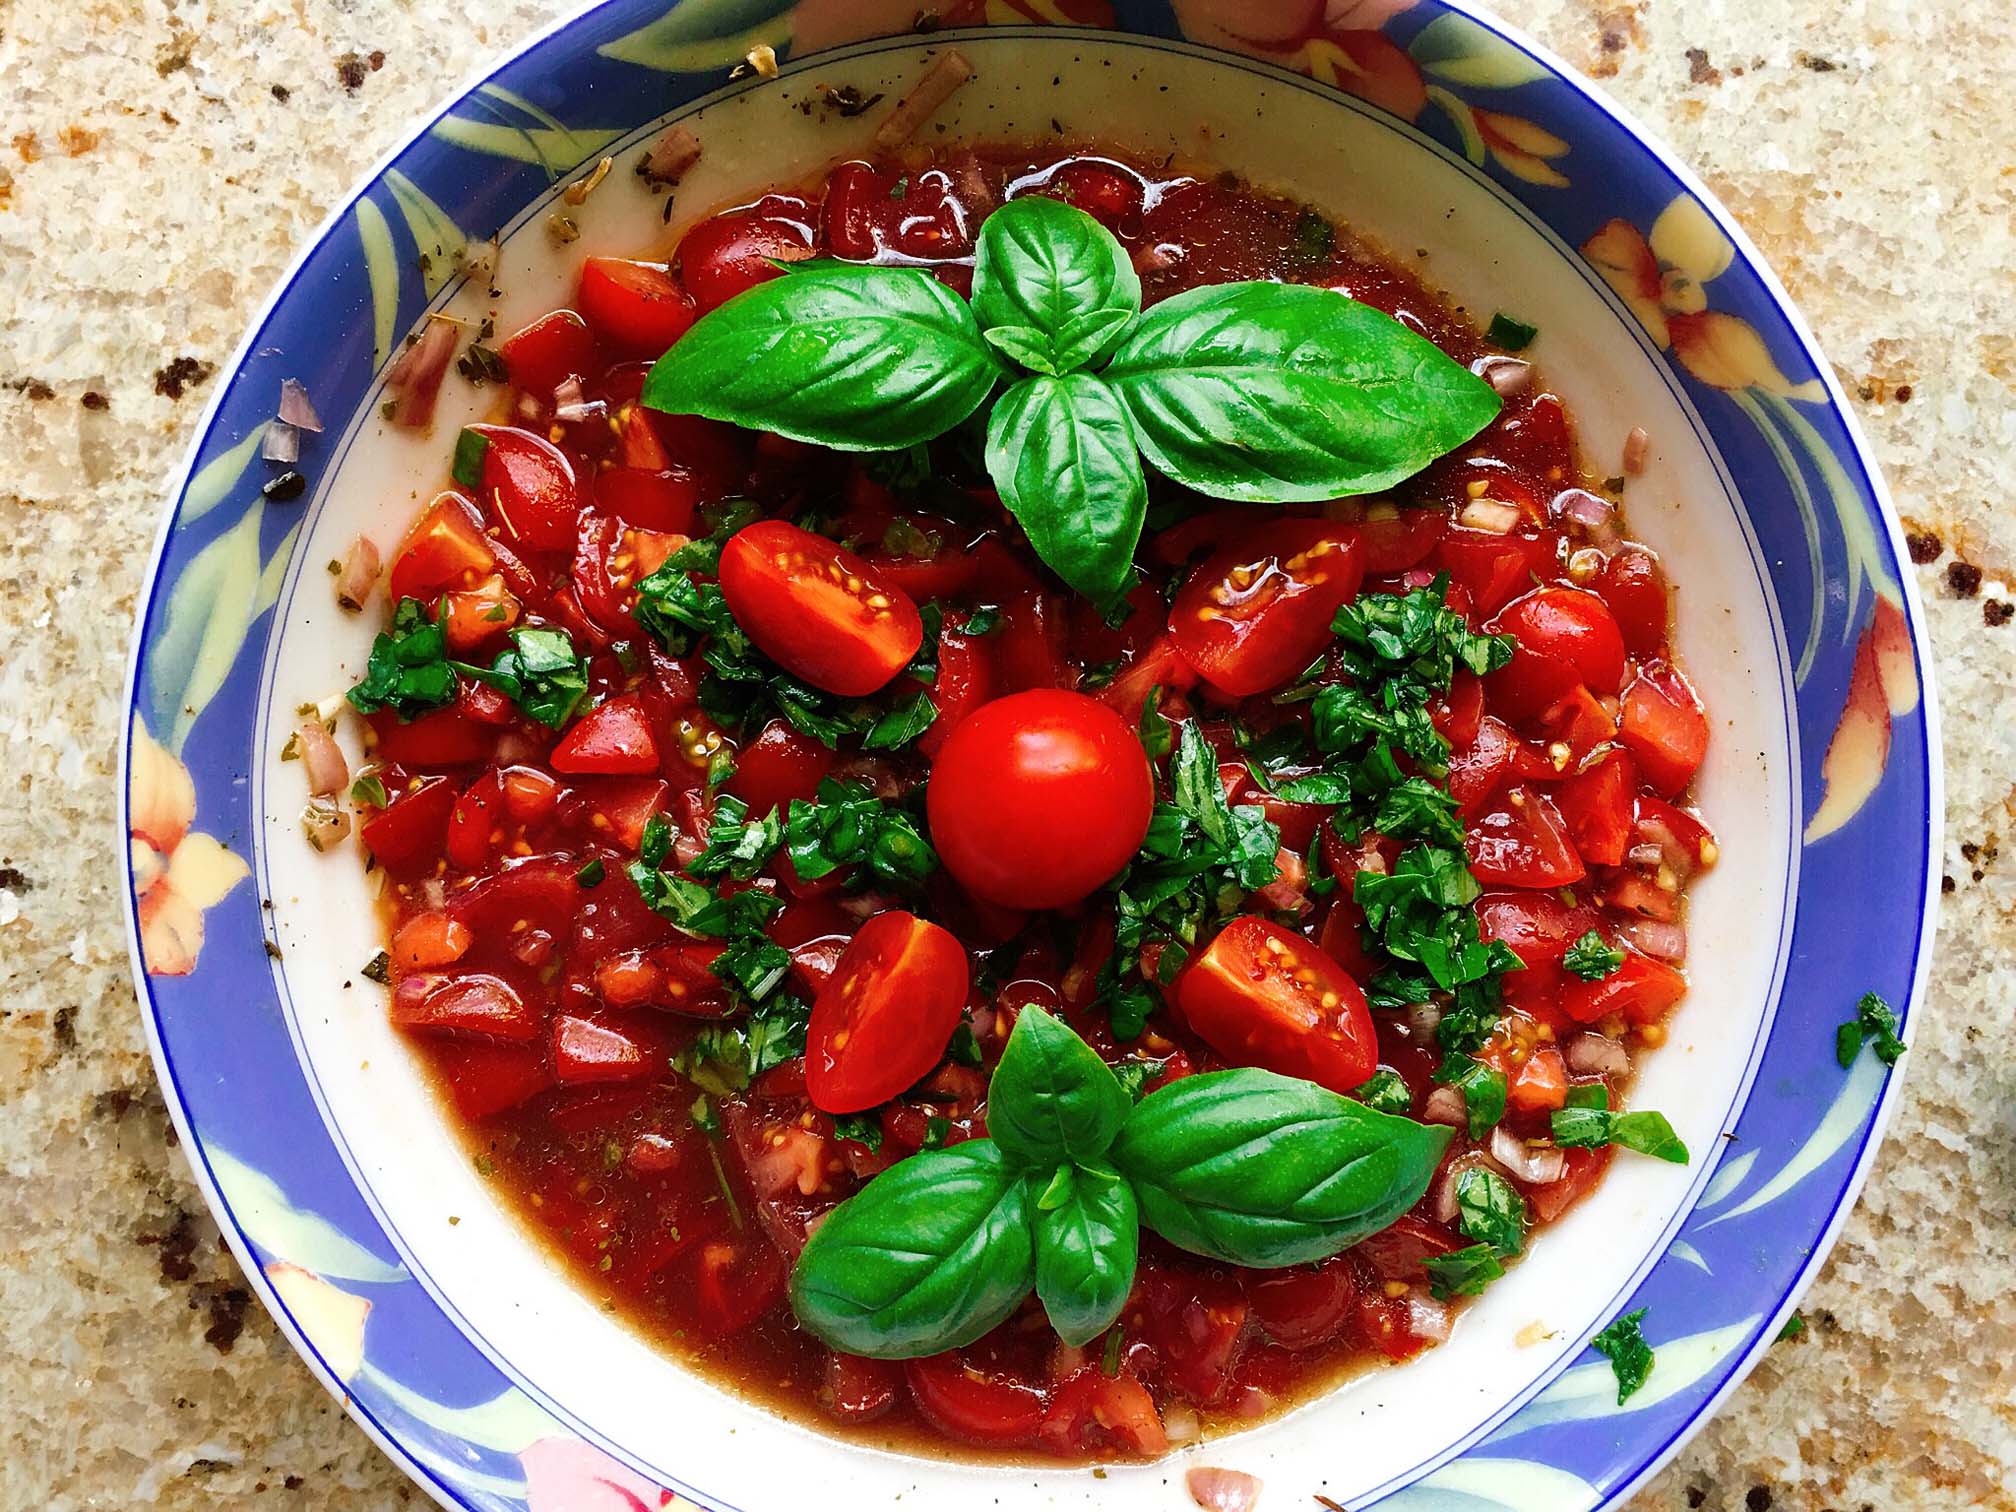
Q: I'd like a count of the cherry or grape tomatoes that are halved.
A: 4